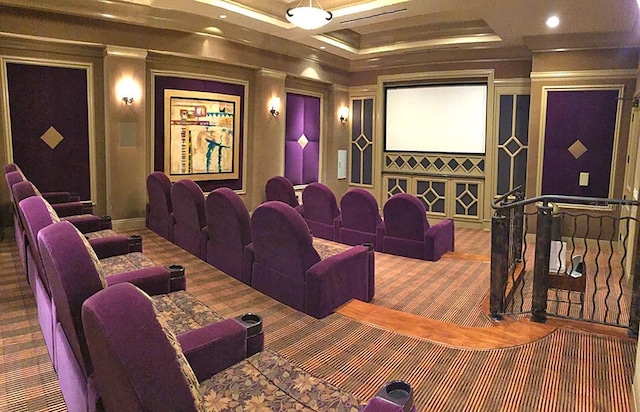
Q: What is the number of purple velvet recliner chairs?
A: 14